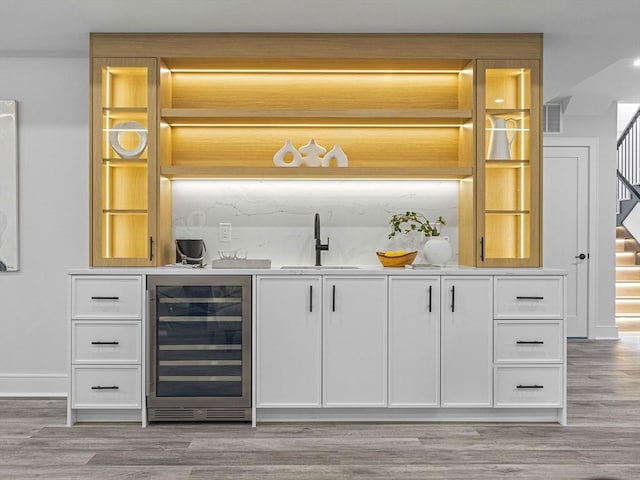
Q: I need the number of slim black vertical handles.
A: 6